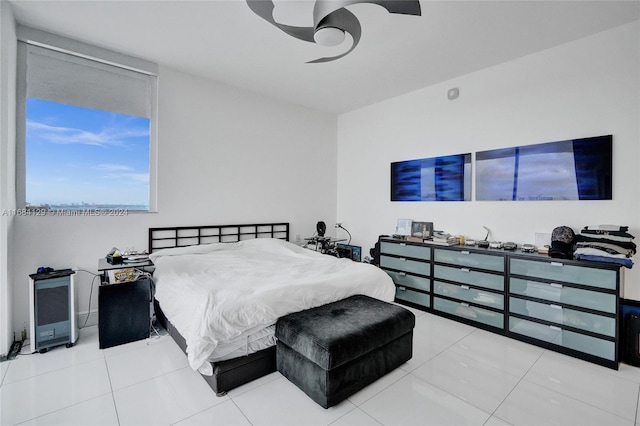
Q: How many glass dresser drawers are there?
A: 12